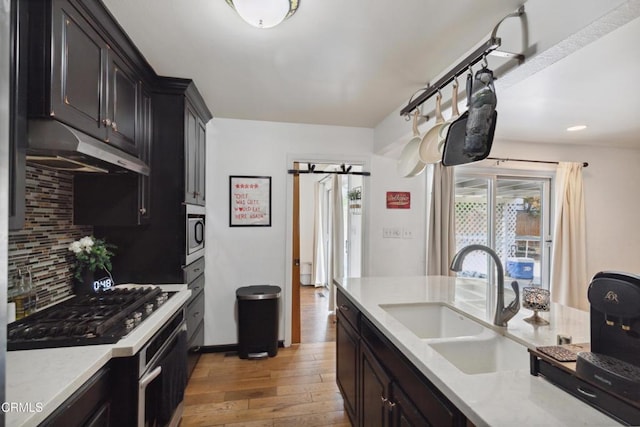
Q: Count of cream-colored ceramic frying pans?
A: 3